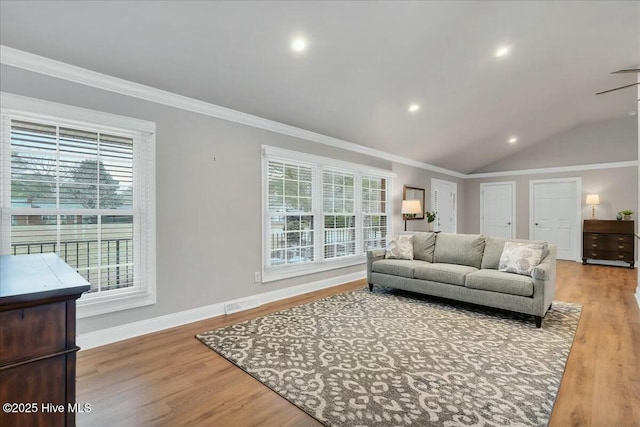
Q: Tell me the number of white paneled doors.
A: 3